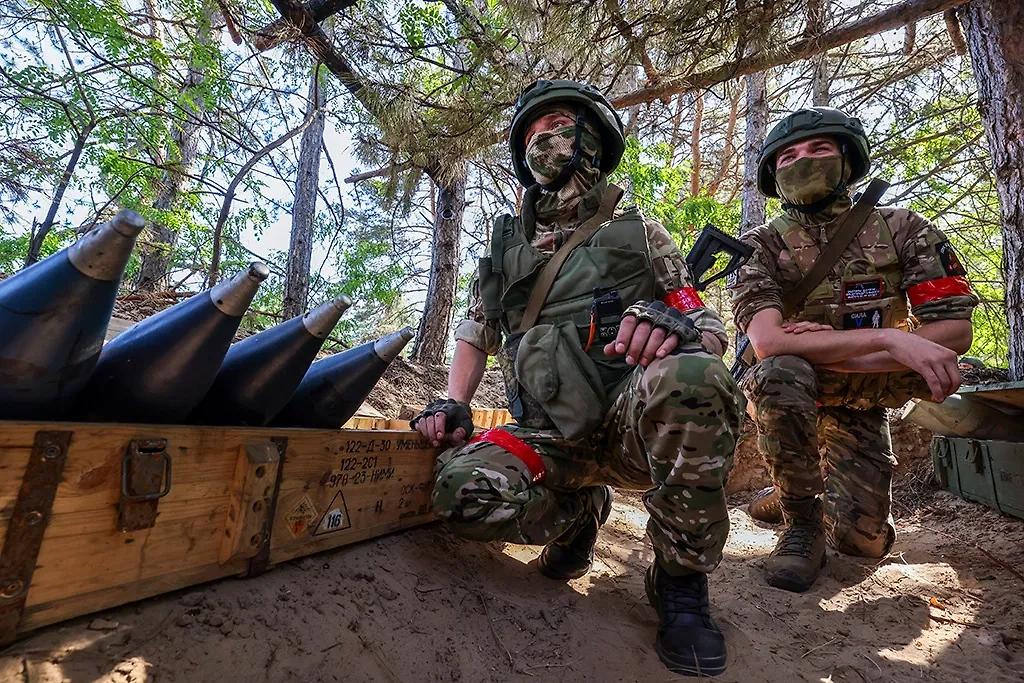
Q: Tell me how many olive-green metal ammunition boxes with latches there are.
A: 1